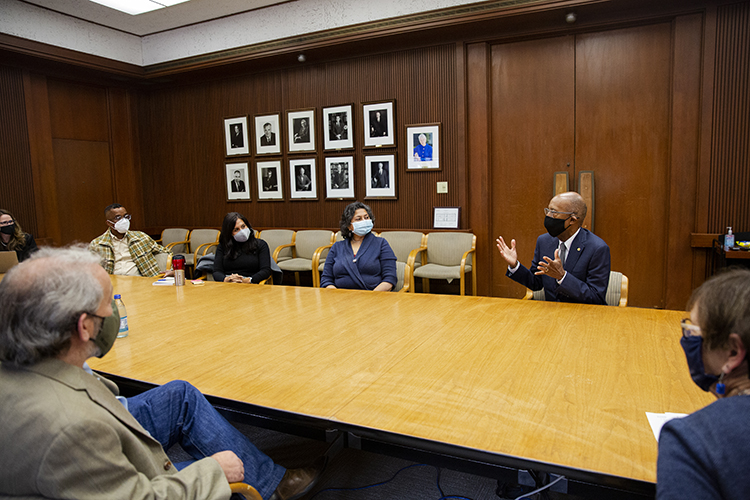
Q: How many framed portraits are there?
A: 11